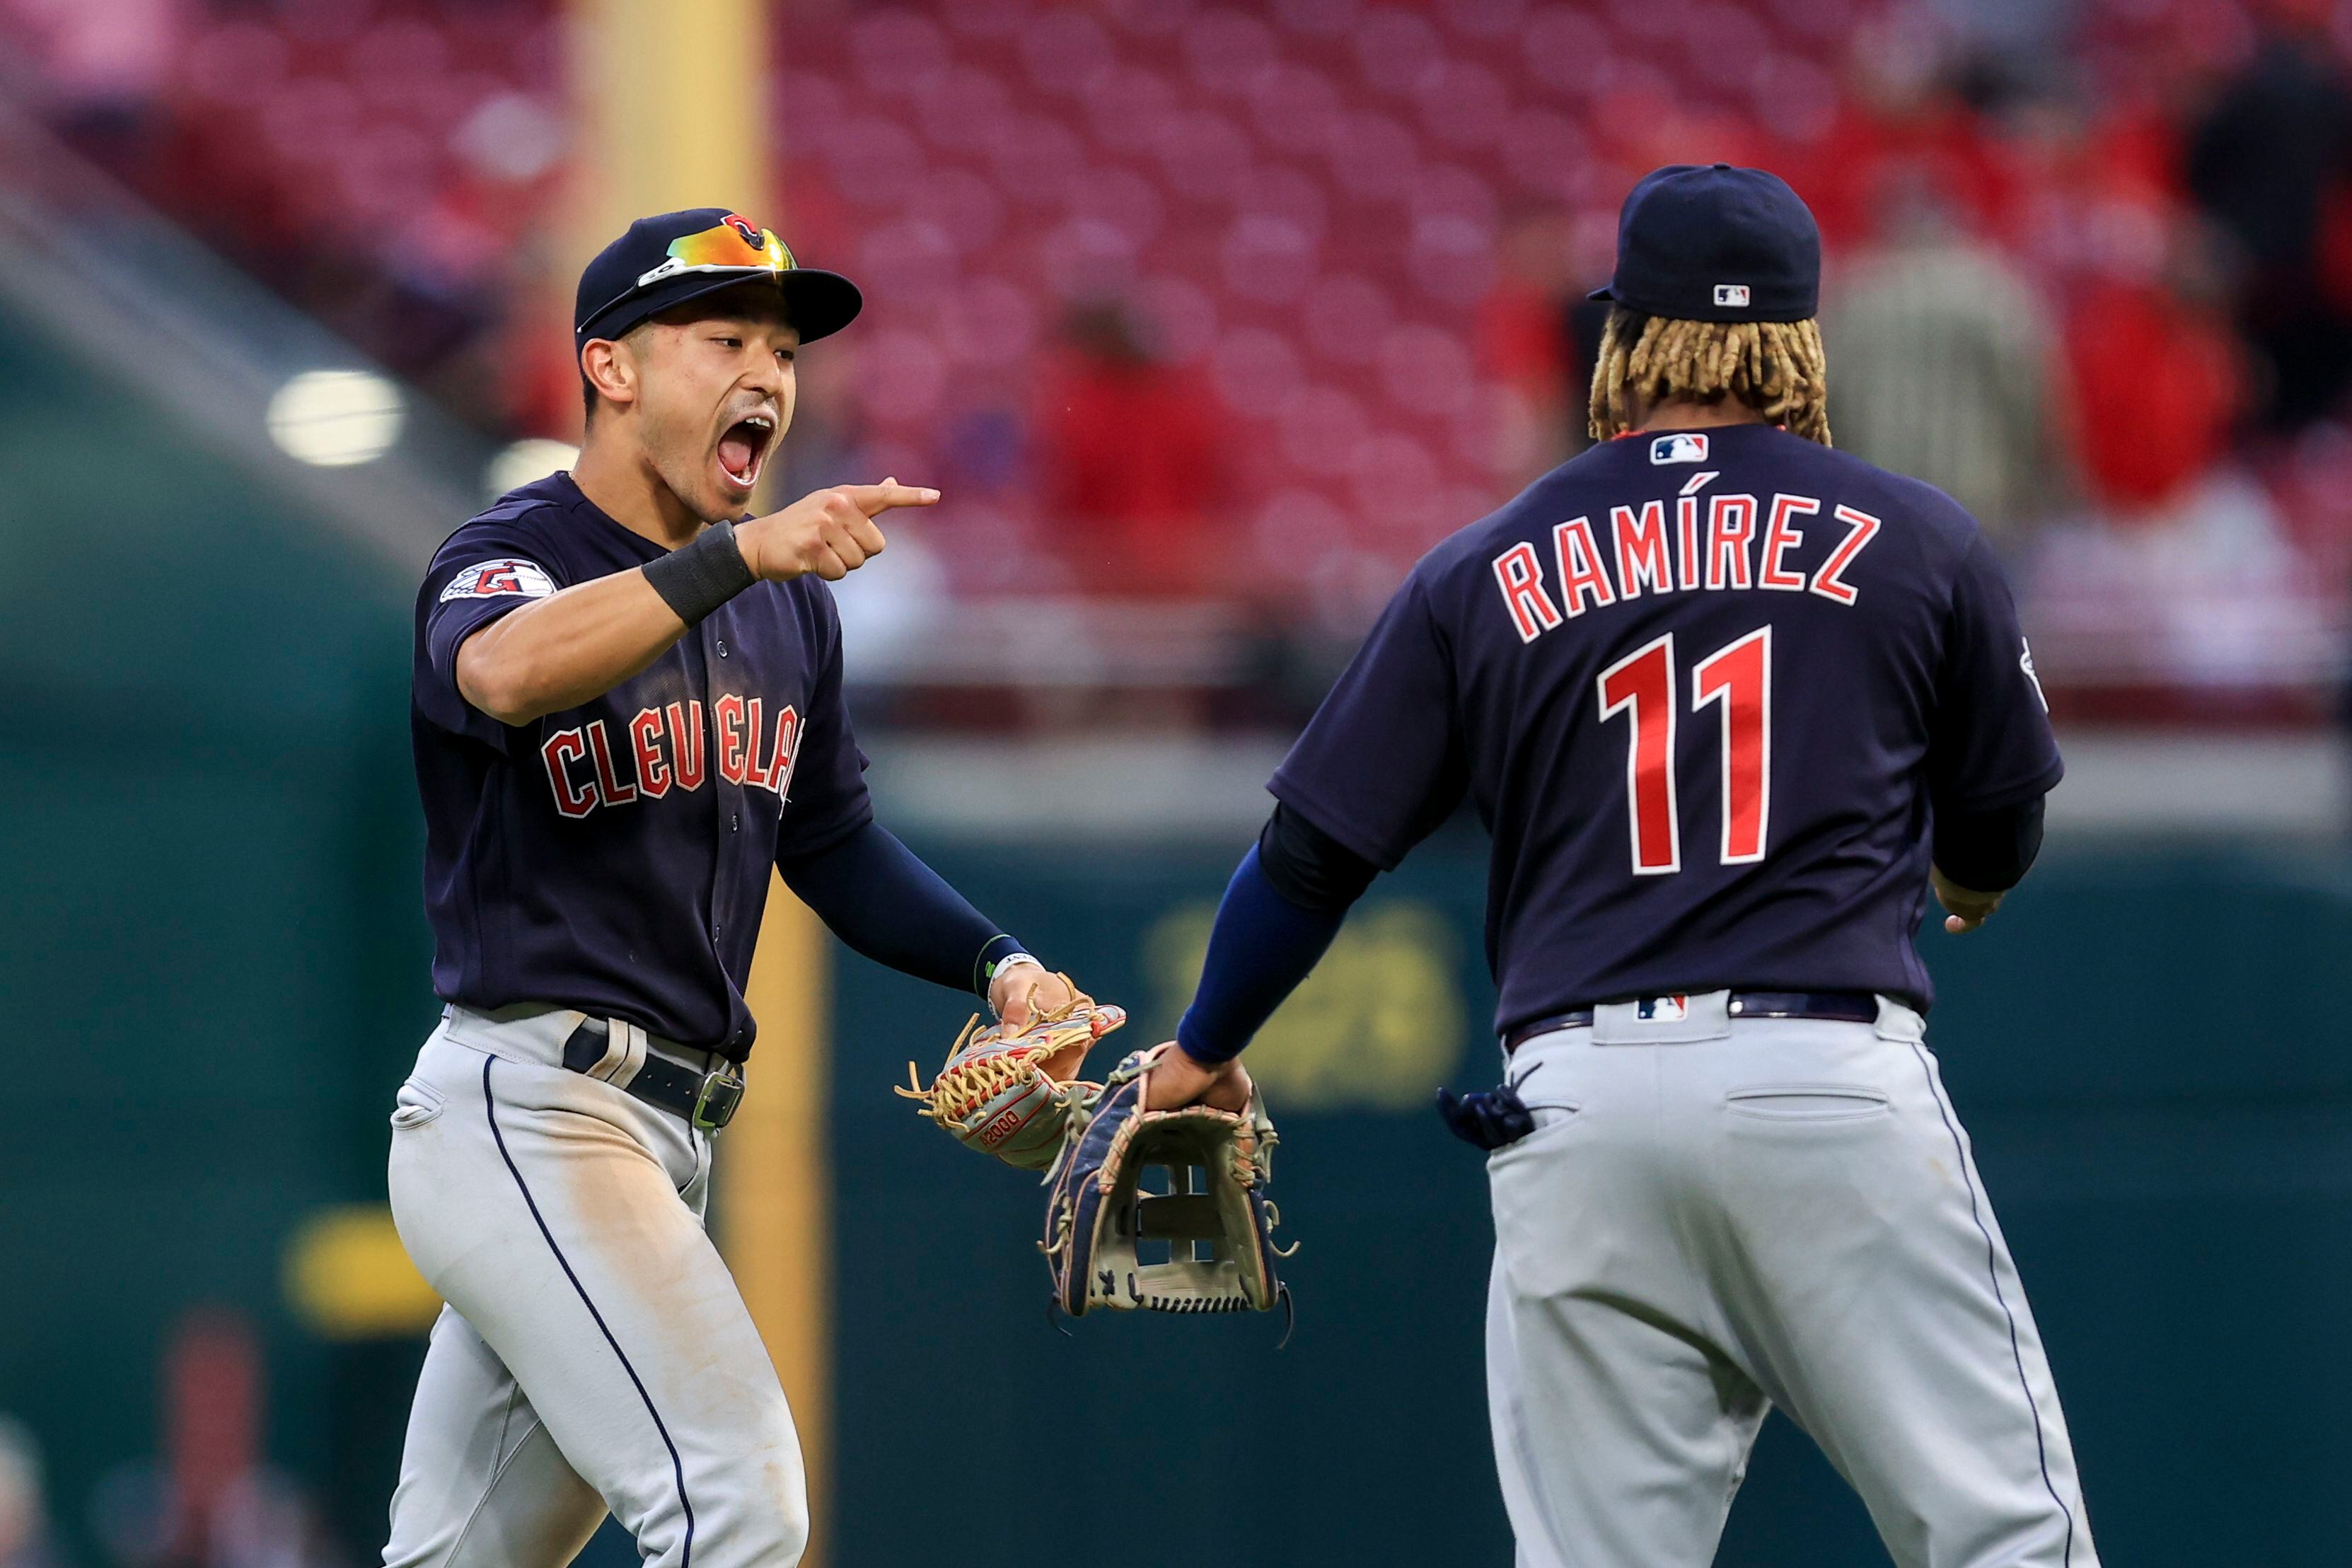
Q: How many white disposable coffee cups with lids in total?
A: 0